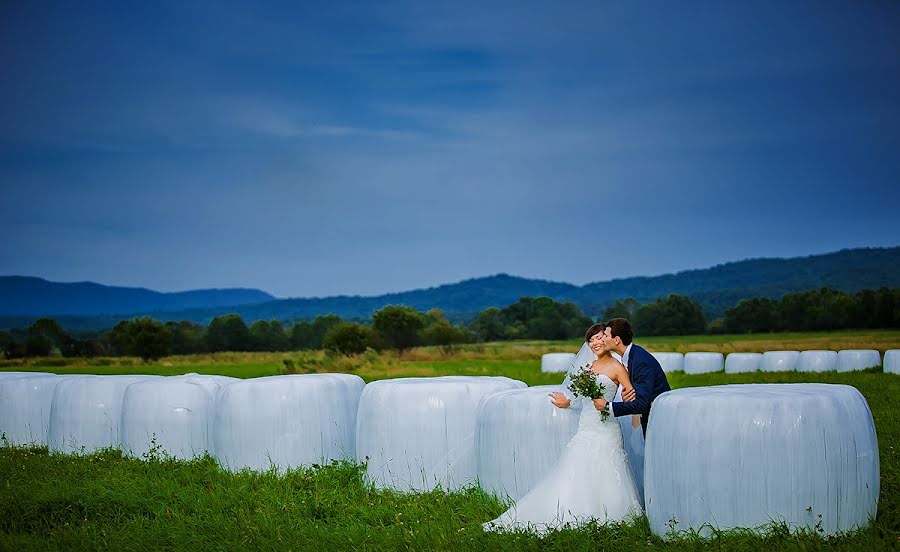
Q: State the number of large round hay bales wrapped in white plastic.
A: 15